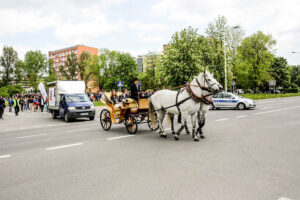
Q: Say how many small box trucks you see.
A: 1